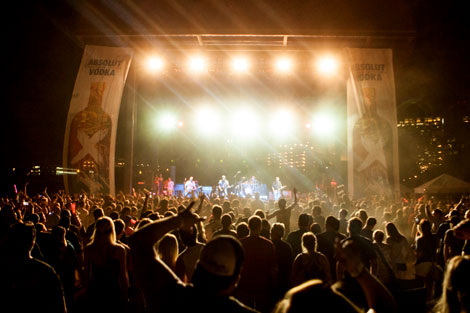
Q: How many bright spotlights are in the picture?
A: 10